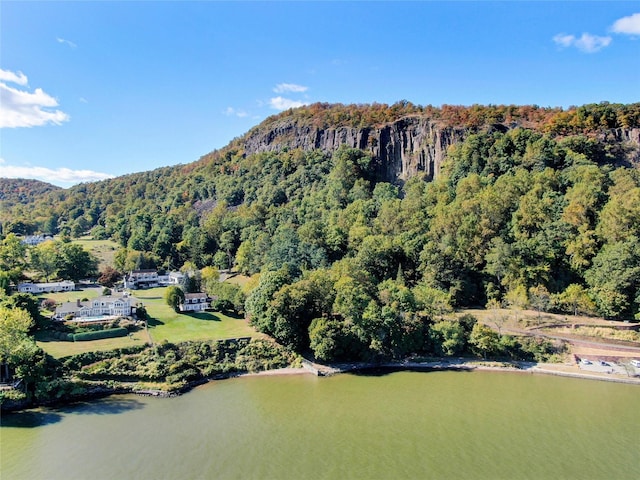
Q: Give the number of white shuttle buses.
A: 0